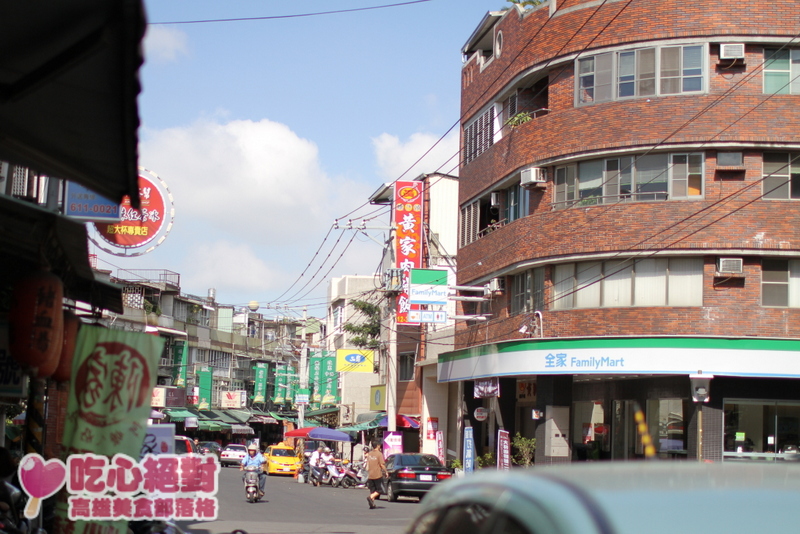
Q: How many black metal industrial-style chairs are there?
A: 0